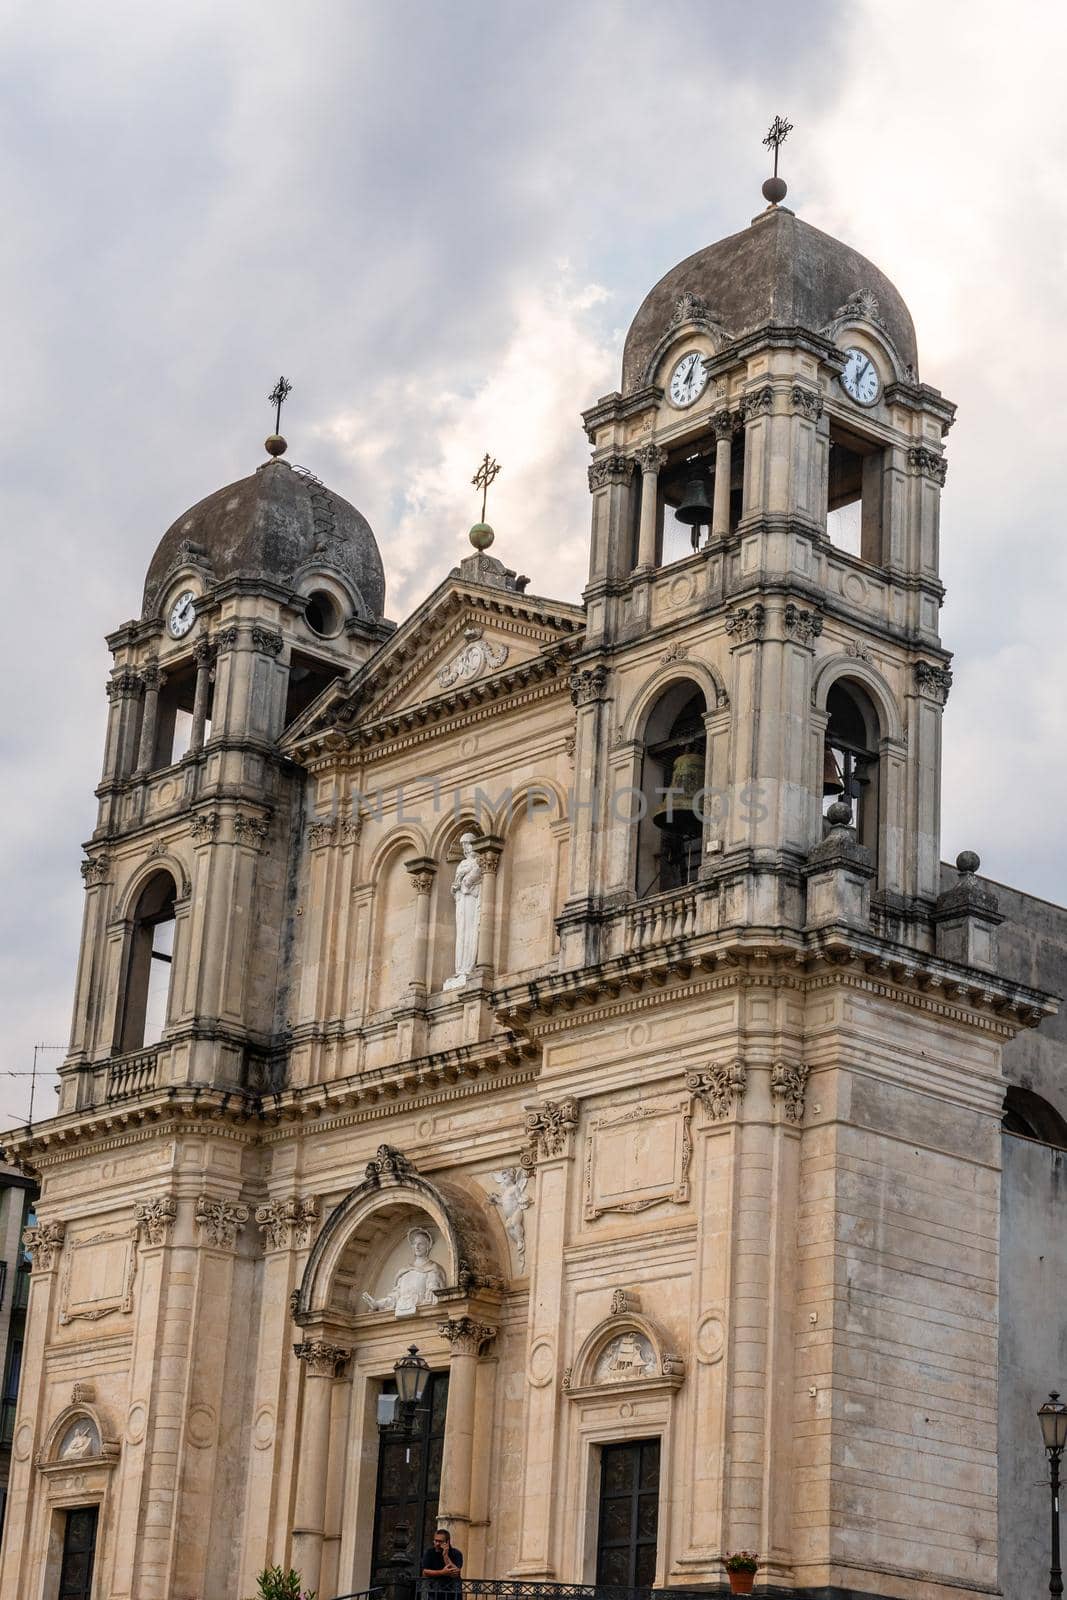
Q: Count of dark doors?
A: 3